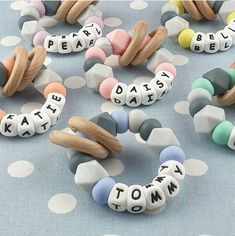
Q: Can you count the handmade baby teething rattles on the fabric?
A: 6